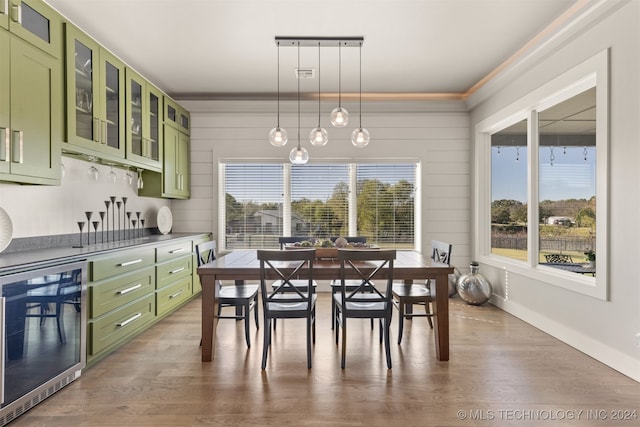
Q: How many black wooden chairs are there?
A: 6